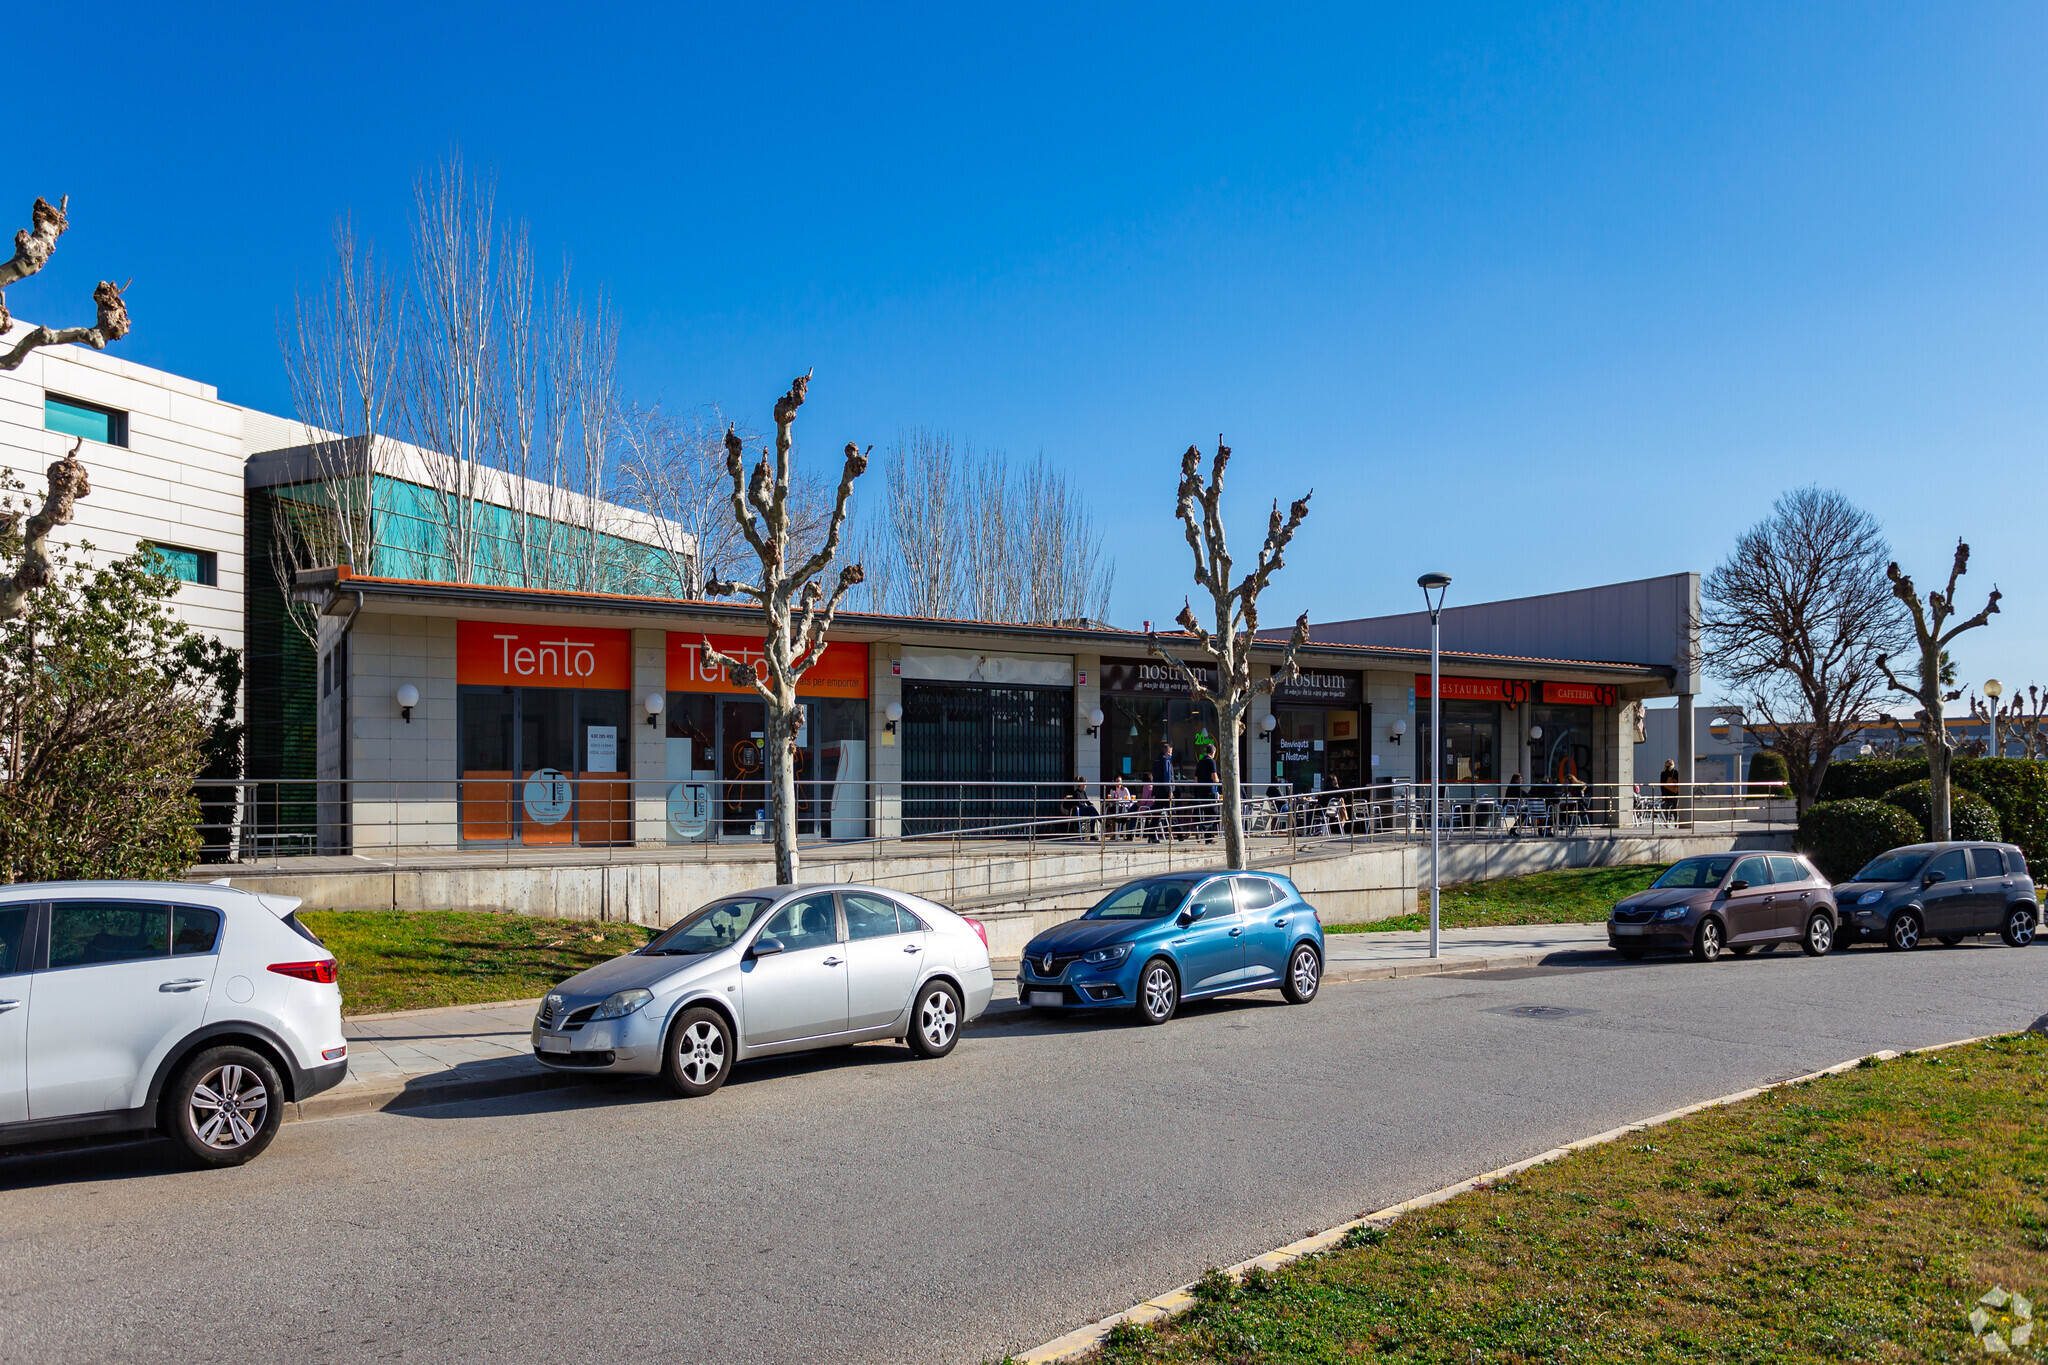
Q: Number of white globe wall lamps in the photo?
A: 7